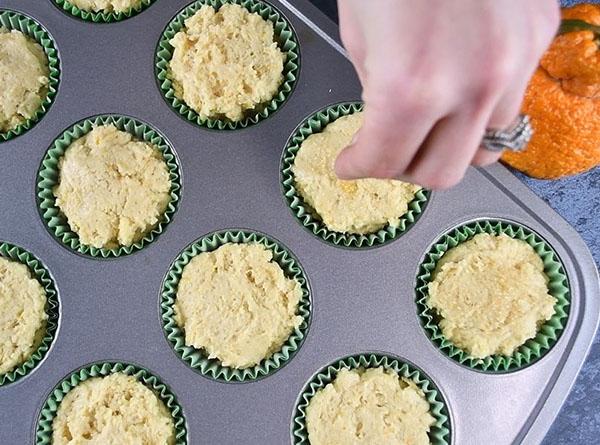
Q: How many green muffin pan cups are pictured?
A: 10